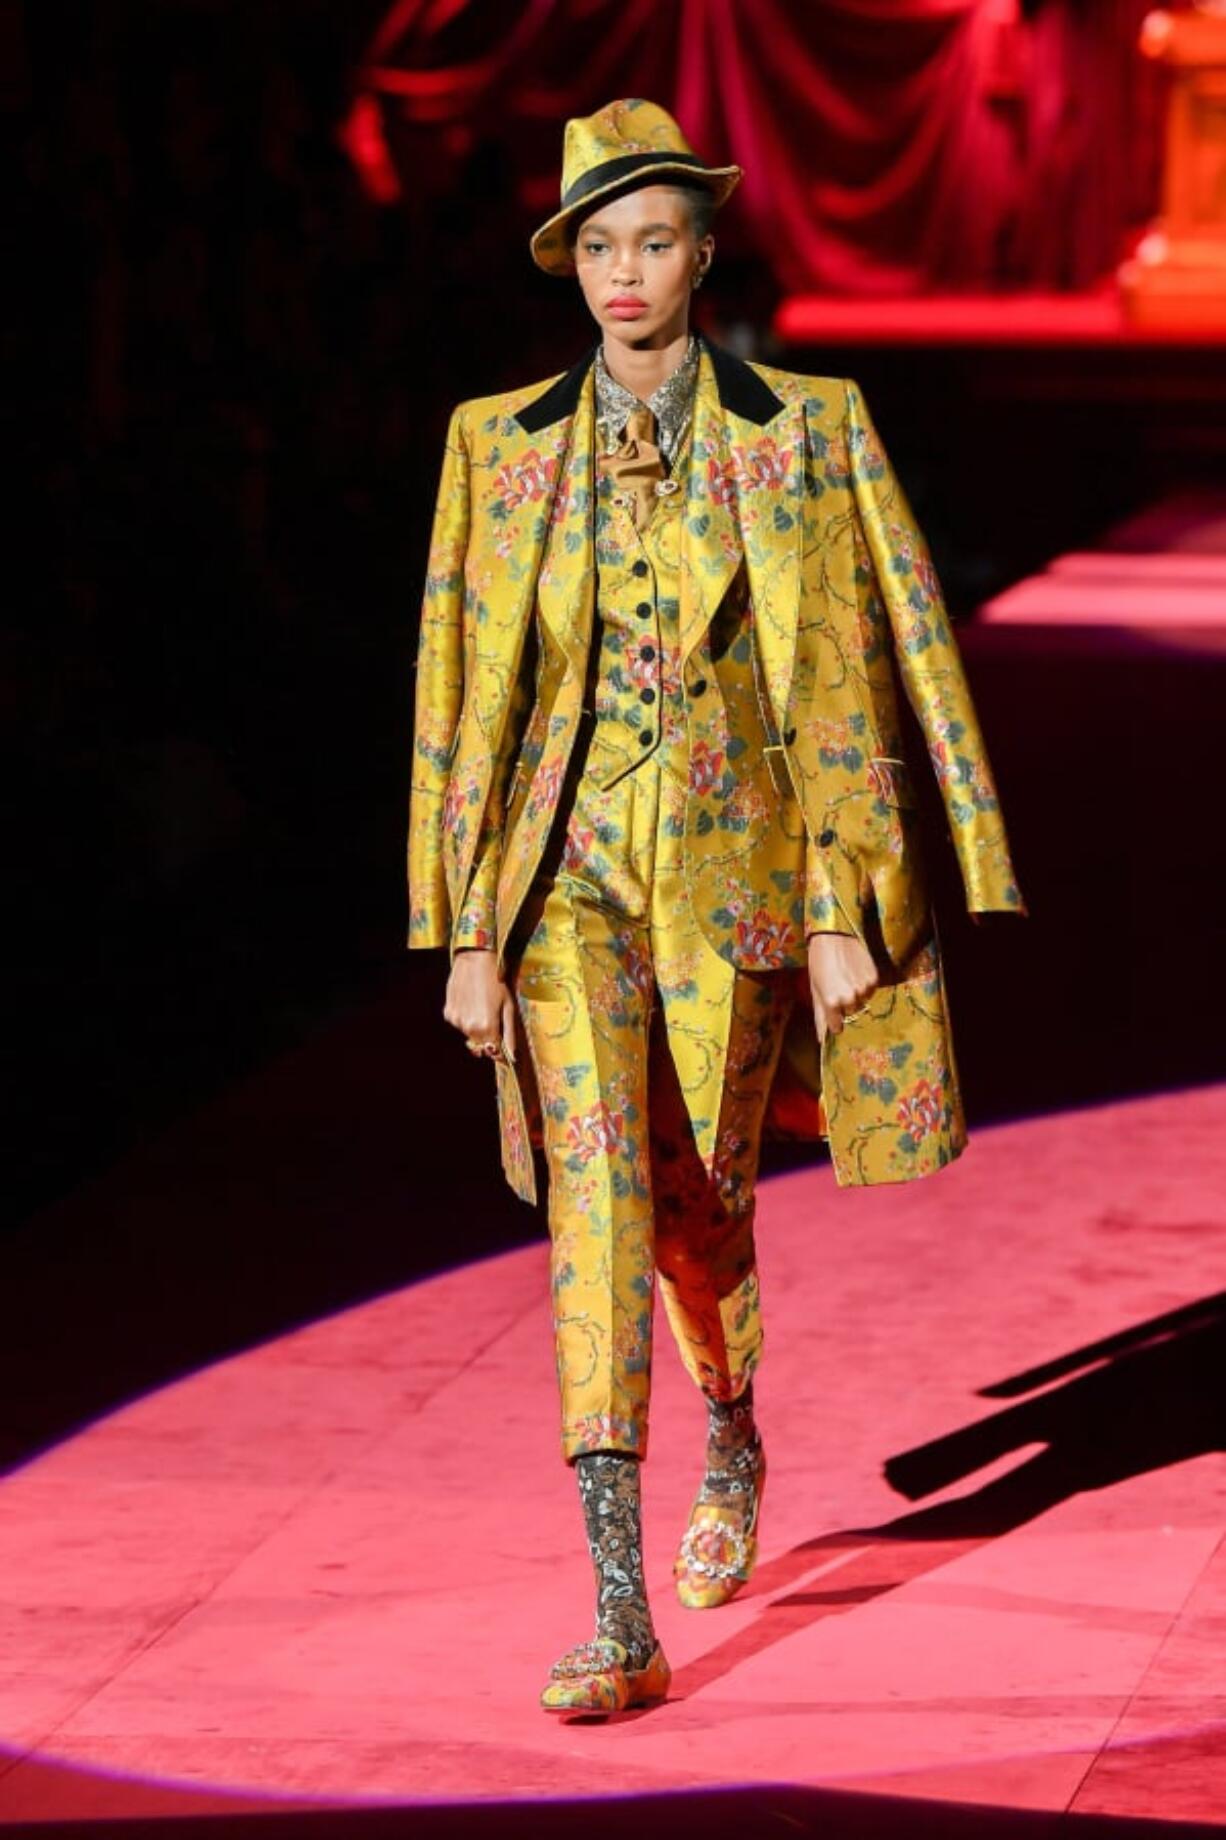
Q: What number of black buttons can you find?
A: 8